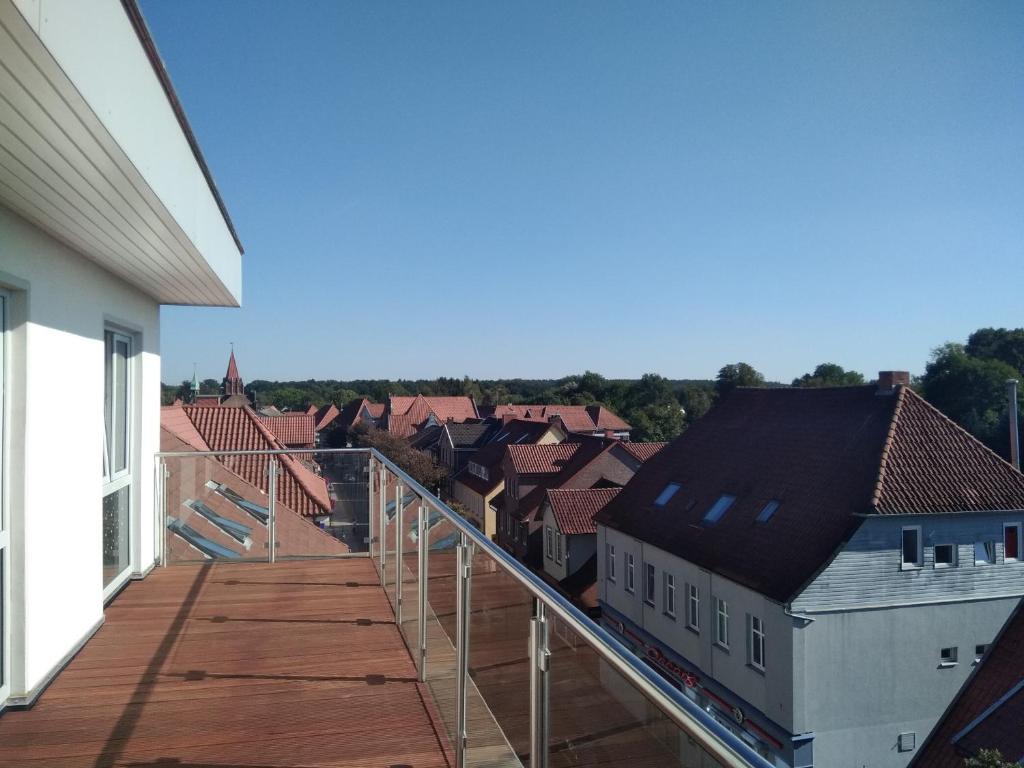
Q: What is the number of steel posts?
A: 8